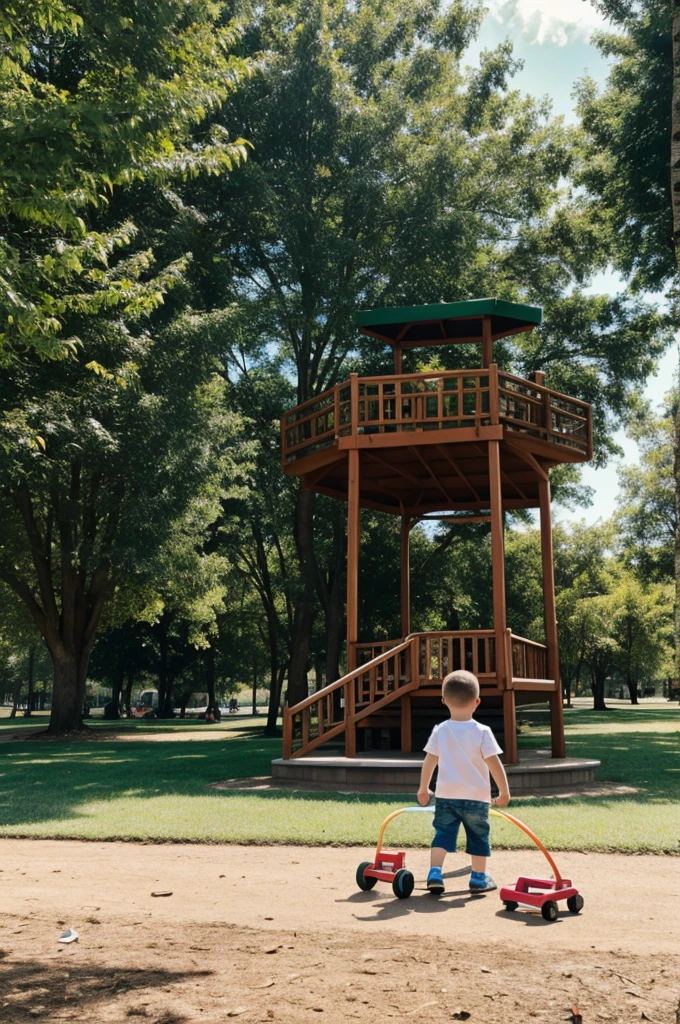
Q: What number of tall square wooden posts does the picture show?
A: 4